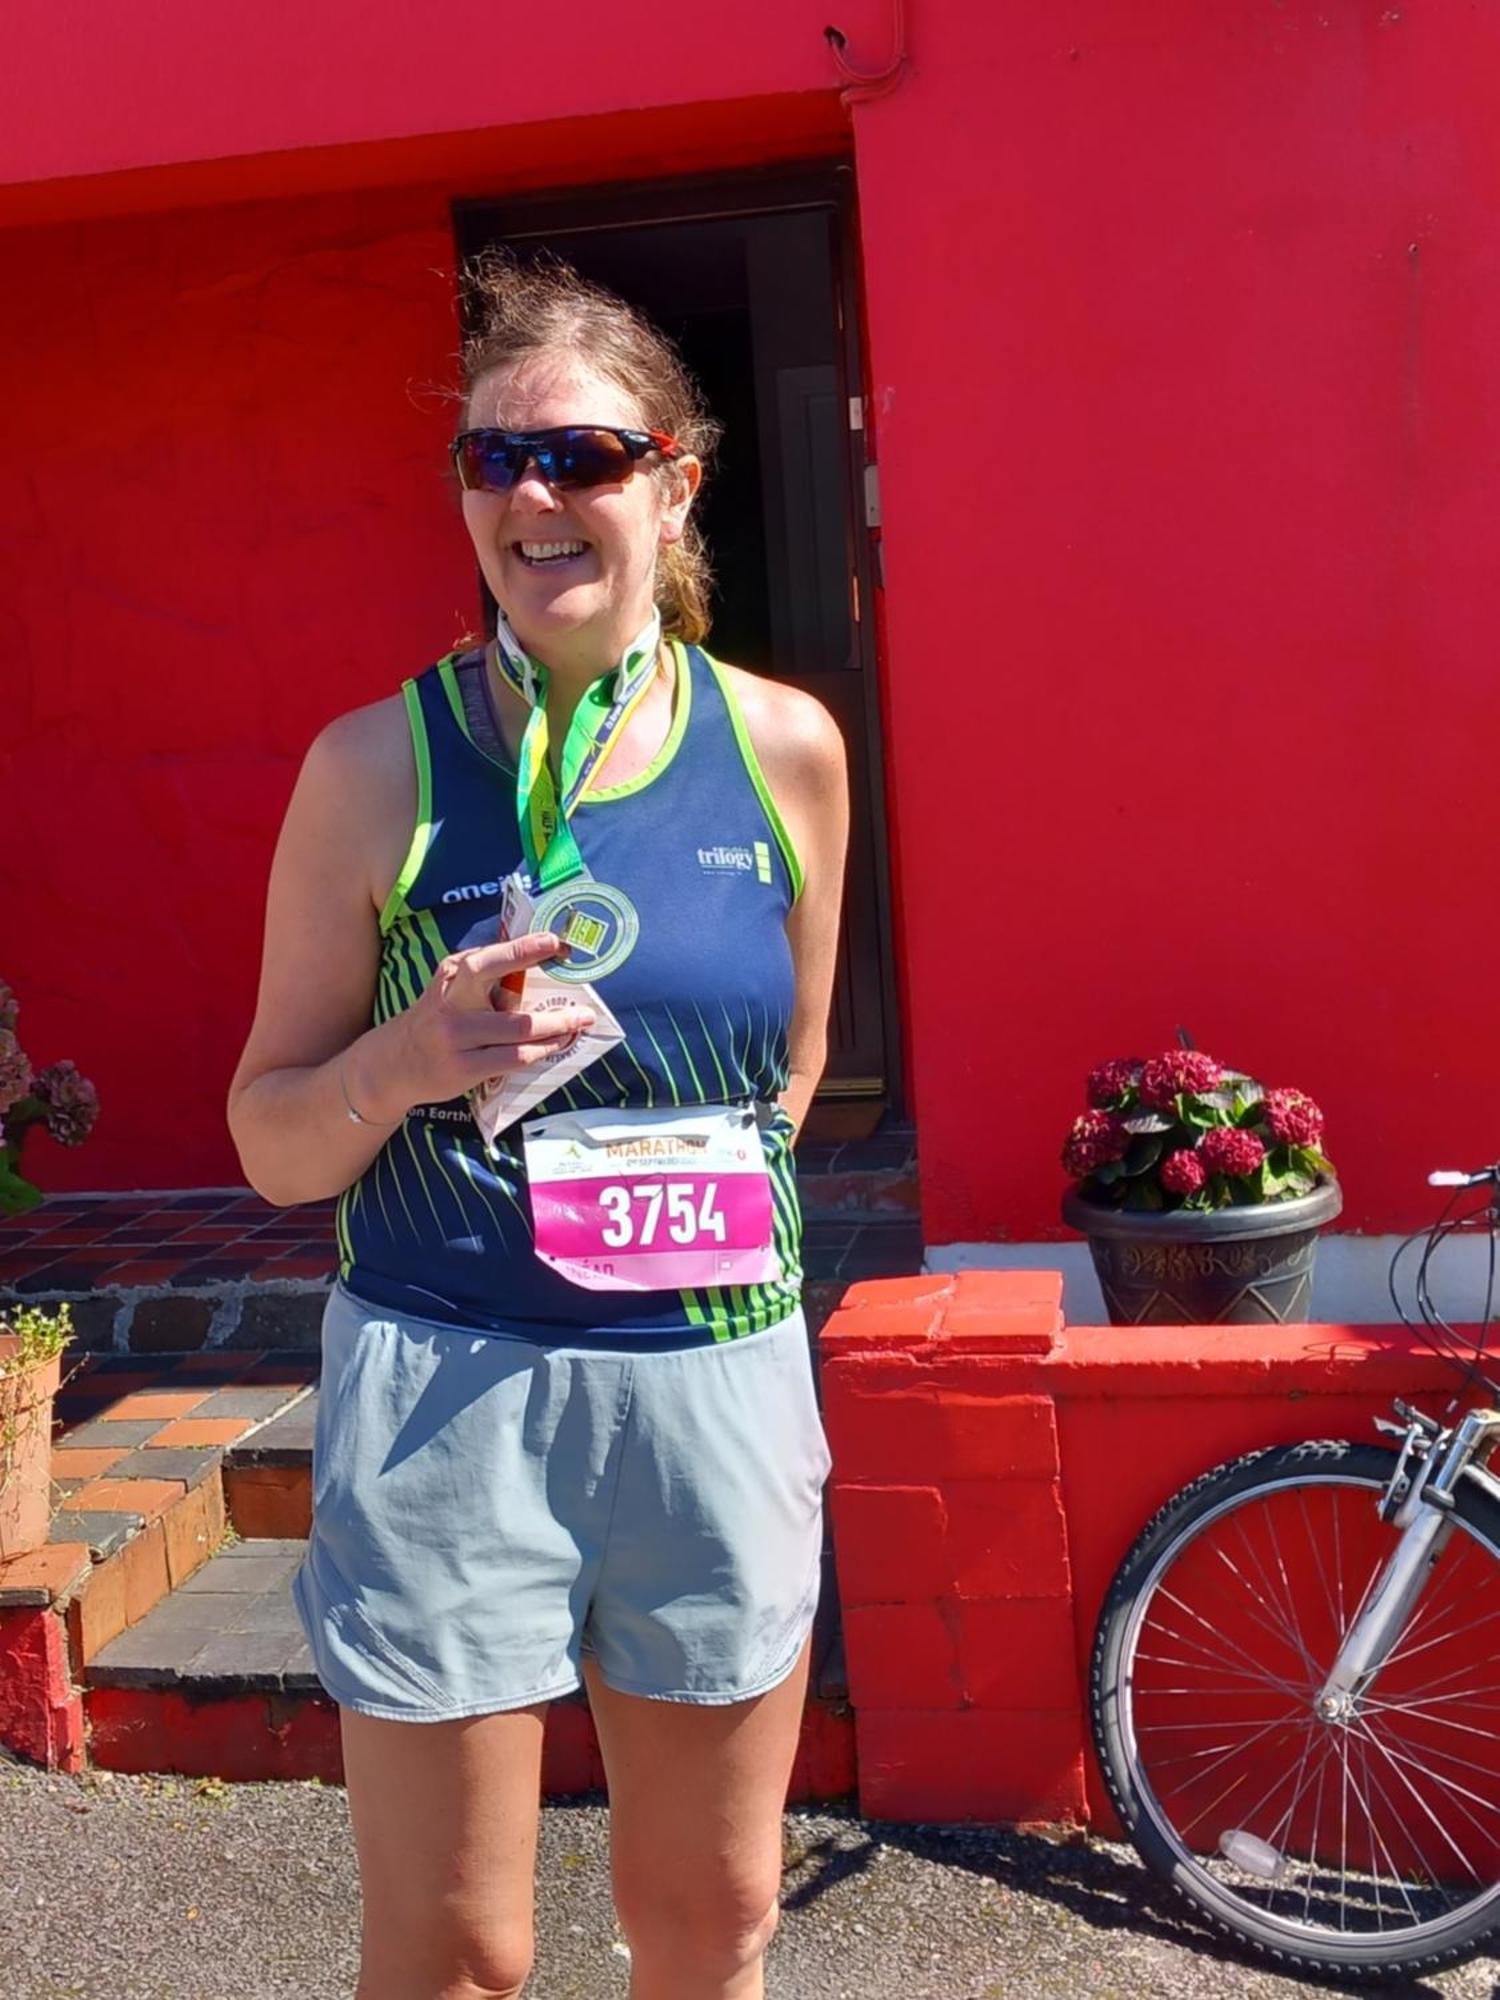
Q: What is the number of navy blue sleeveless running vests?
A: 1